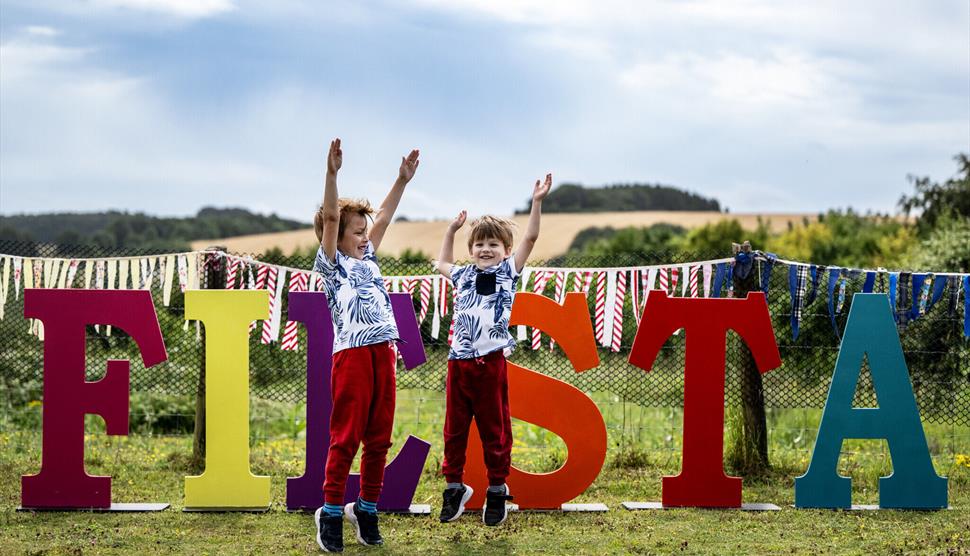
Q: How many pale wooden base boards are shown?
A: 6